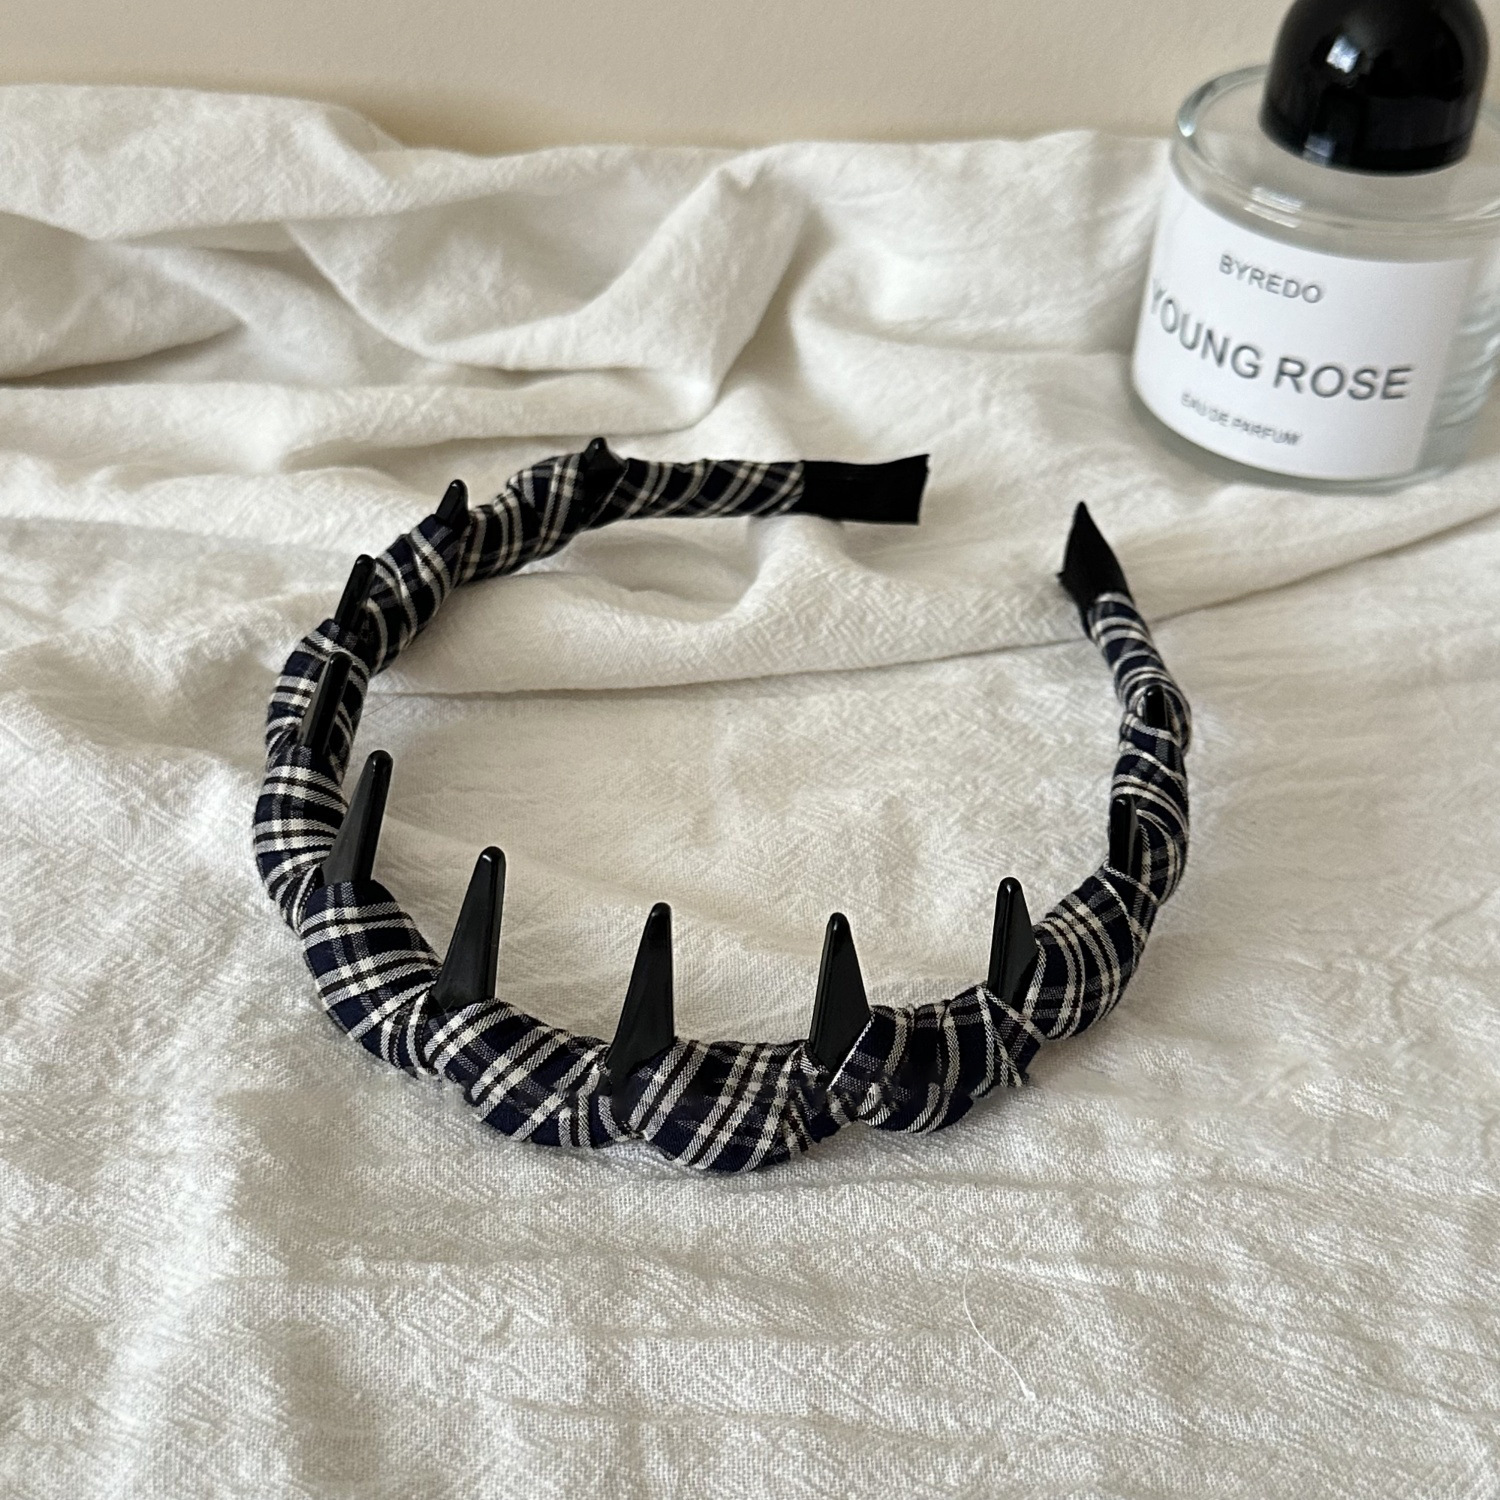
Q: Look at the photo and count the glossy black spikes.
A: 11